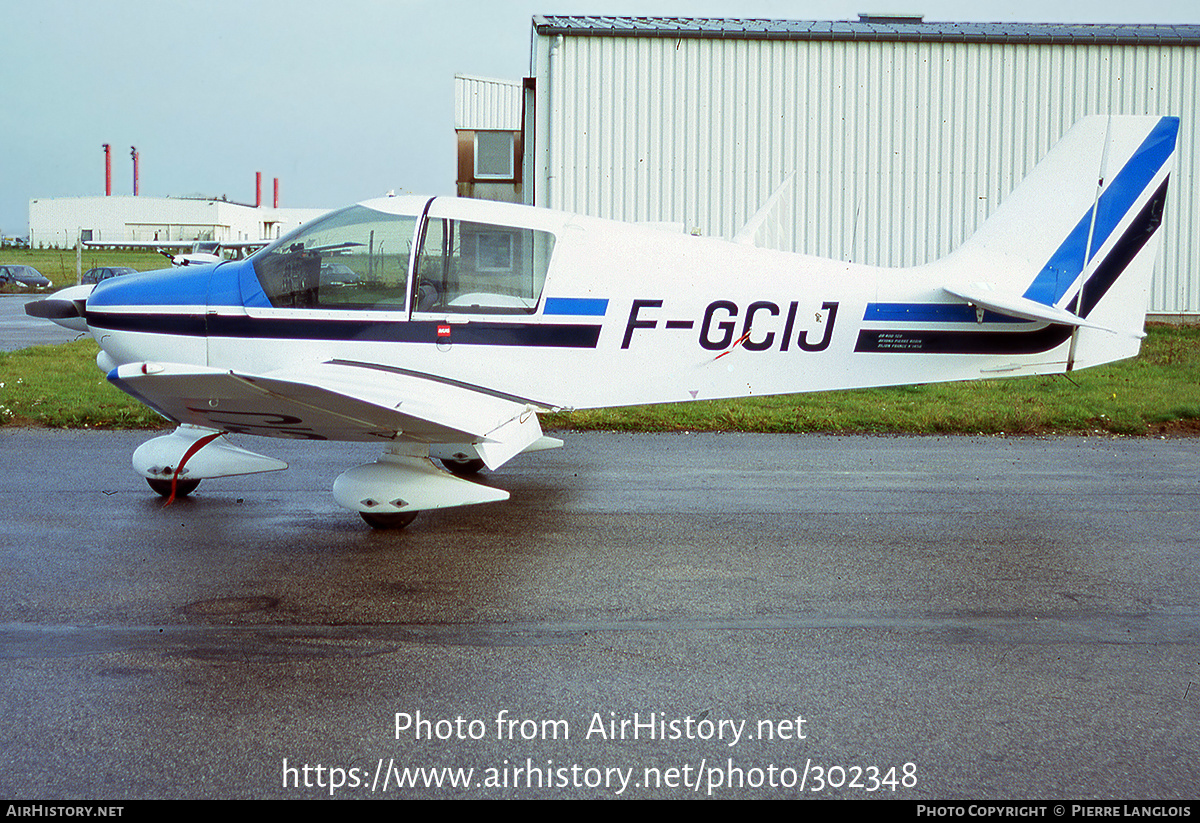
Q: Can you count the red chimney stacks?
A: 4